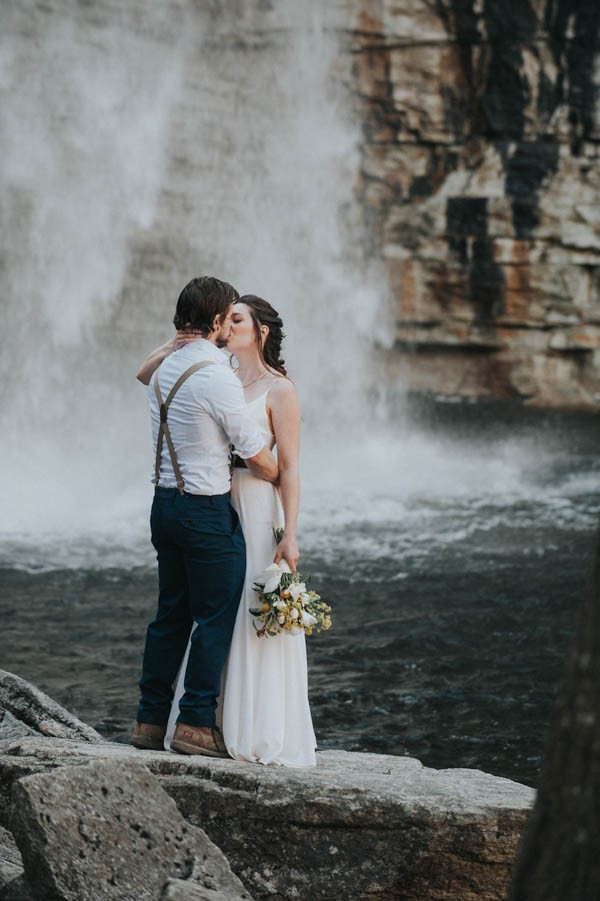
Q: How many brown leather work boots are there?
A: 2